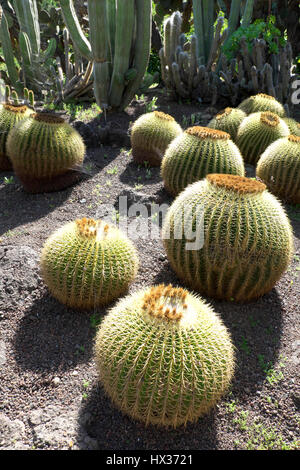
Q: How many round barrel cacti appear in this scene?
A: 12